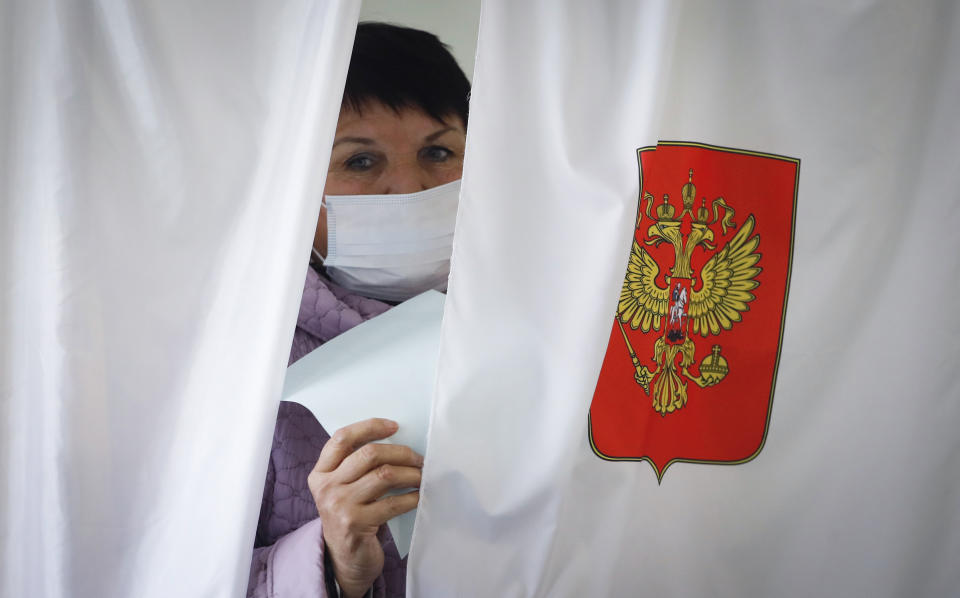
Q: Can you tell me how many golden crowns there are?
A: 3